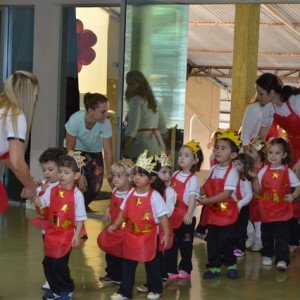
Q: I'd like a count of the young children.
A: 10